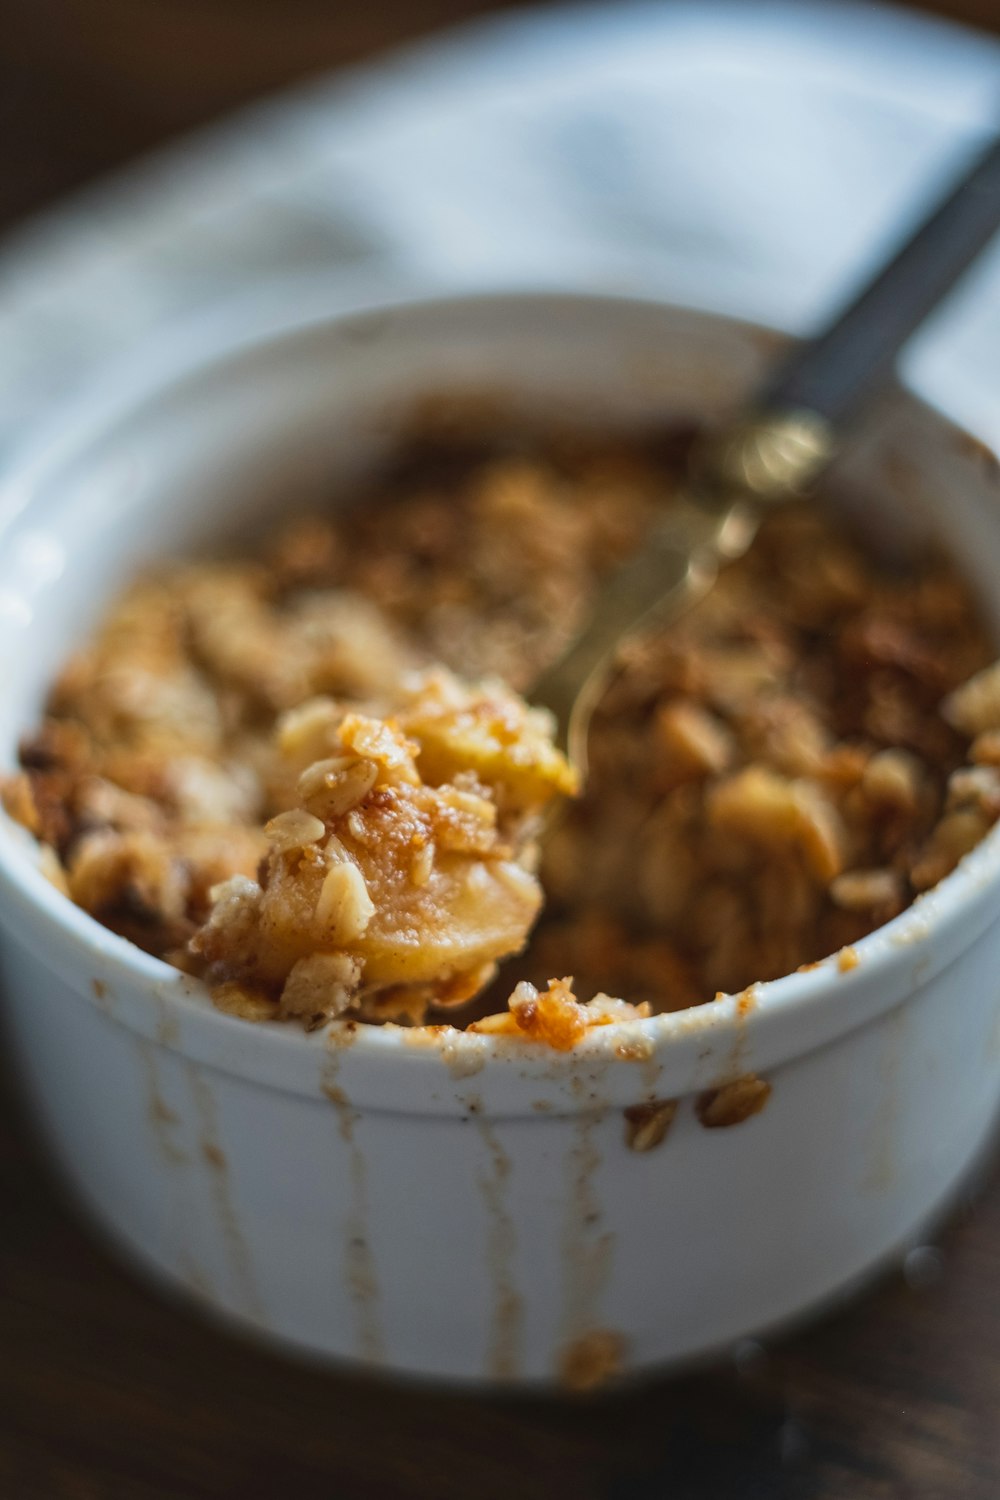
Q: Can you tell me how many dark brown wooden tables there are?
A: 1